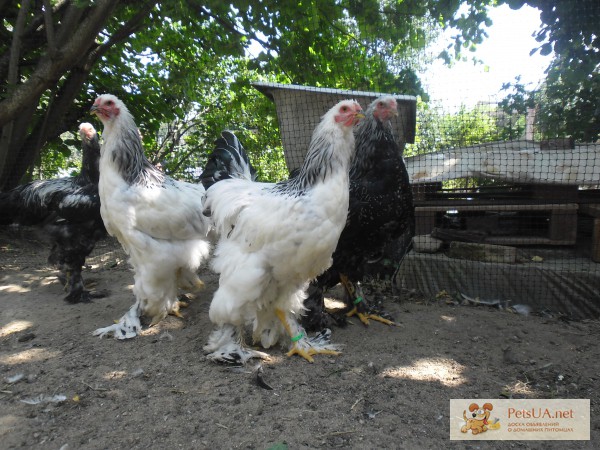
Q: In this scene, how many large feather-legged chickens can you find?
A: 4